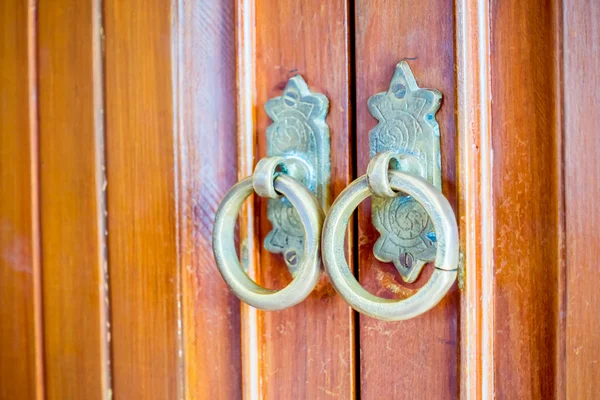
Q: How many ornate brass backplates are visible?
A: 2